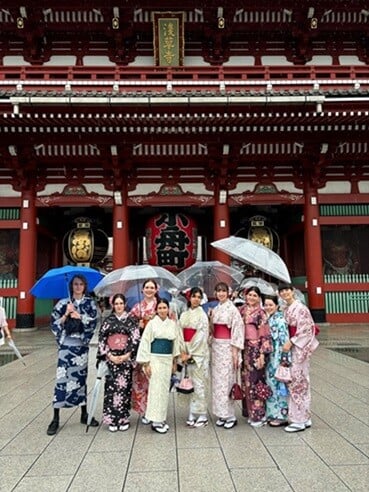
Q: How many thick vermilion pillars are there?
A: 4